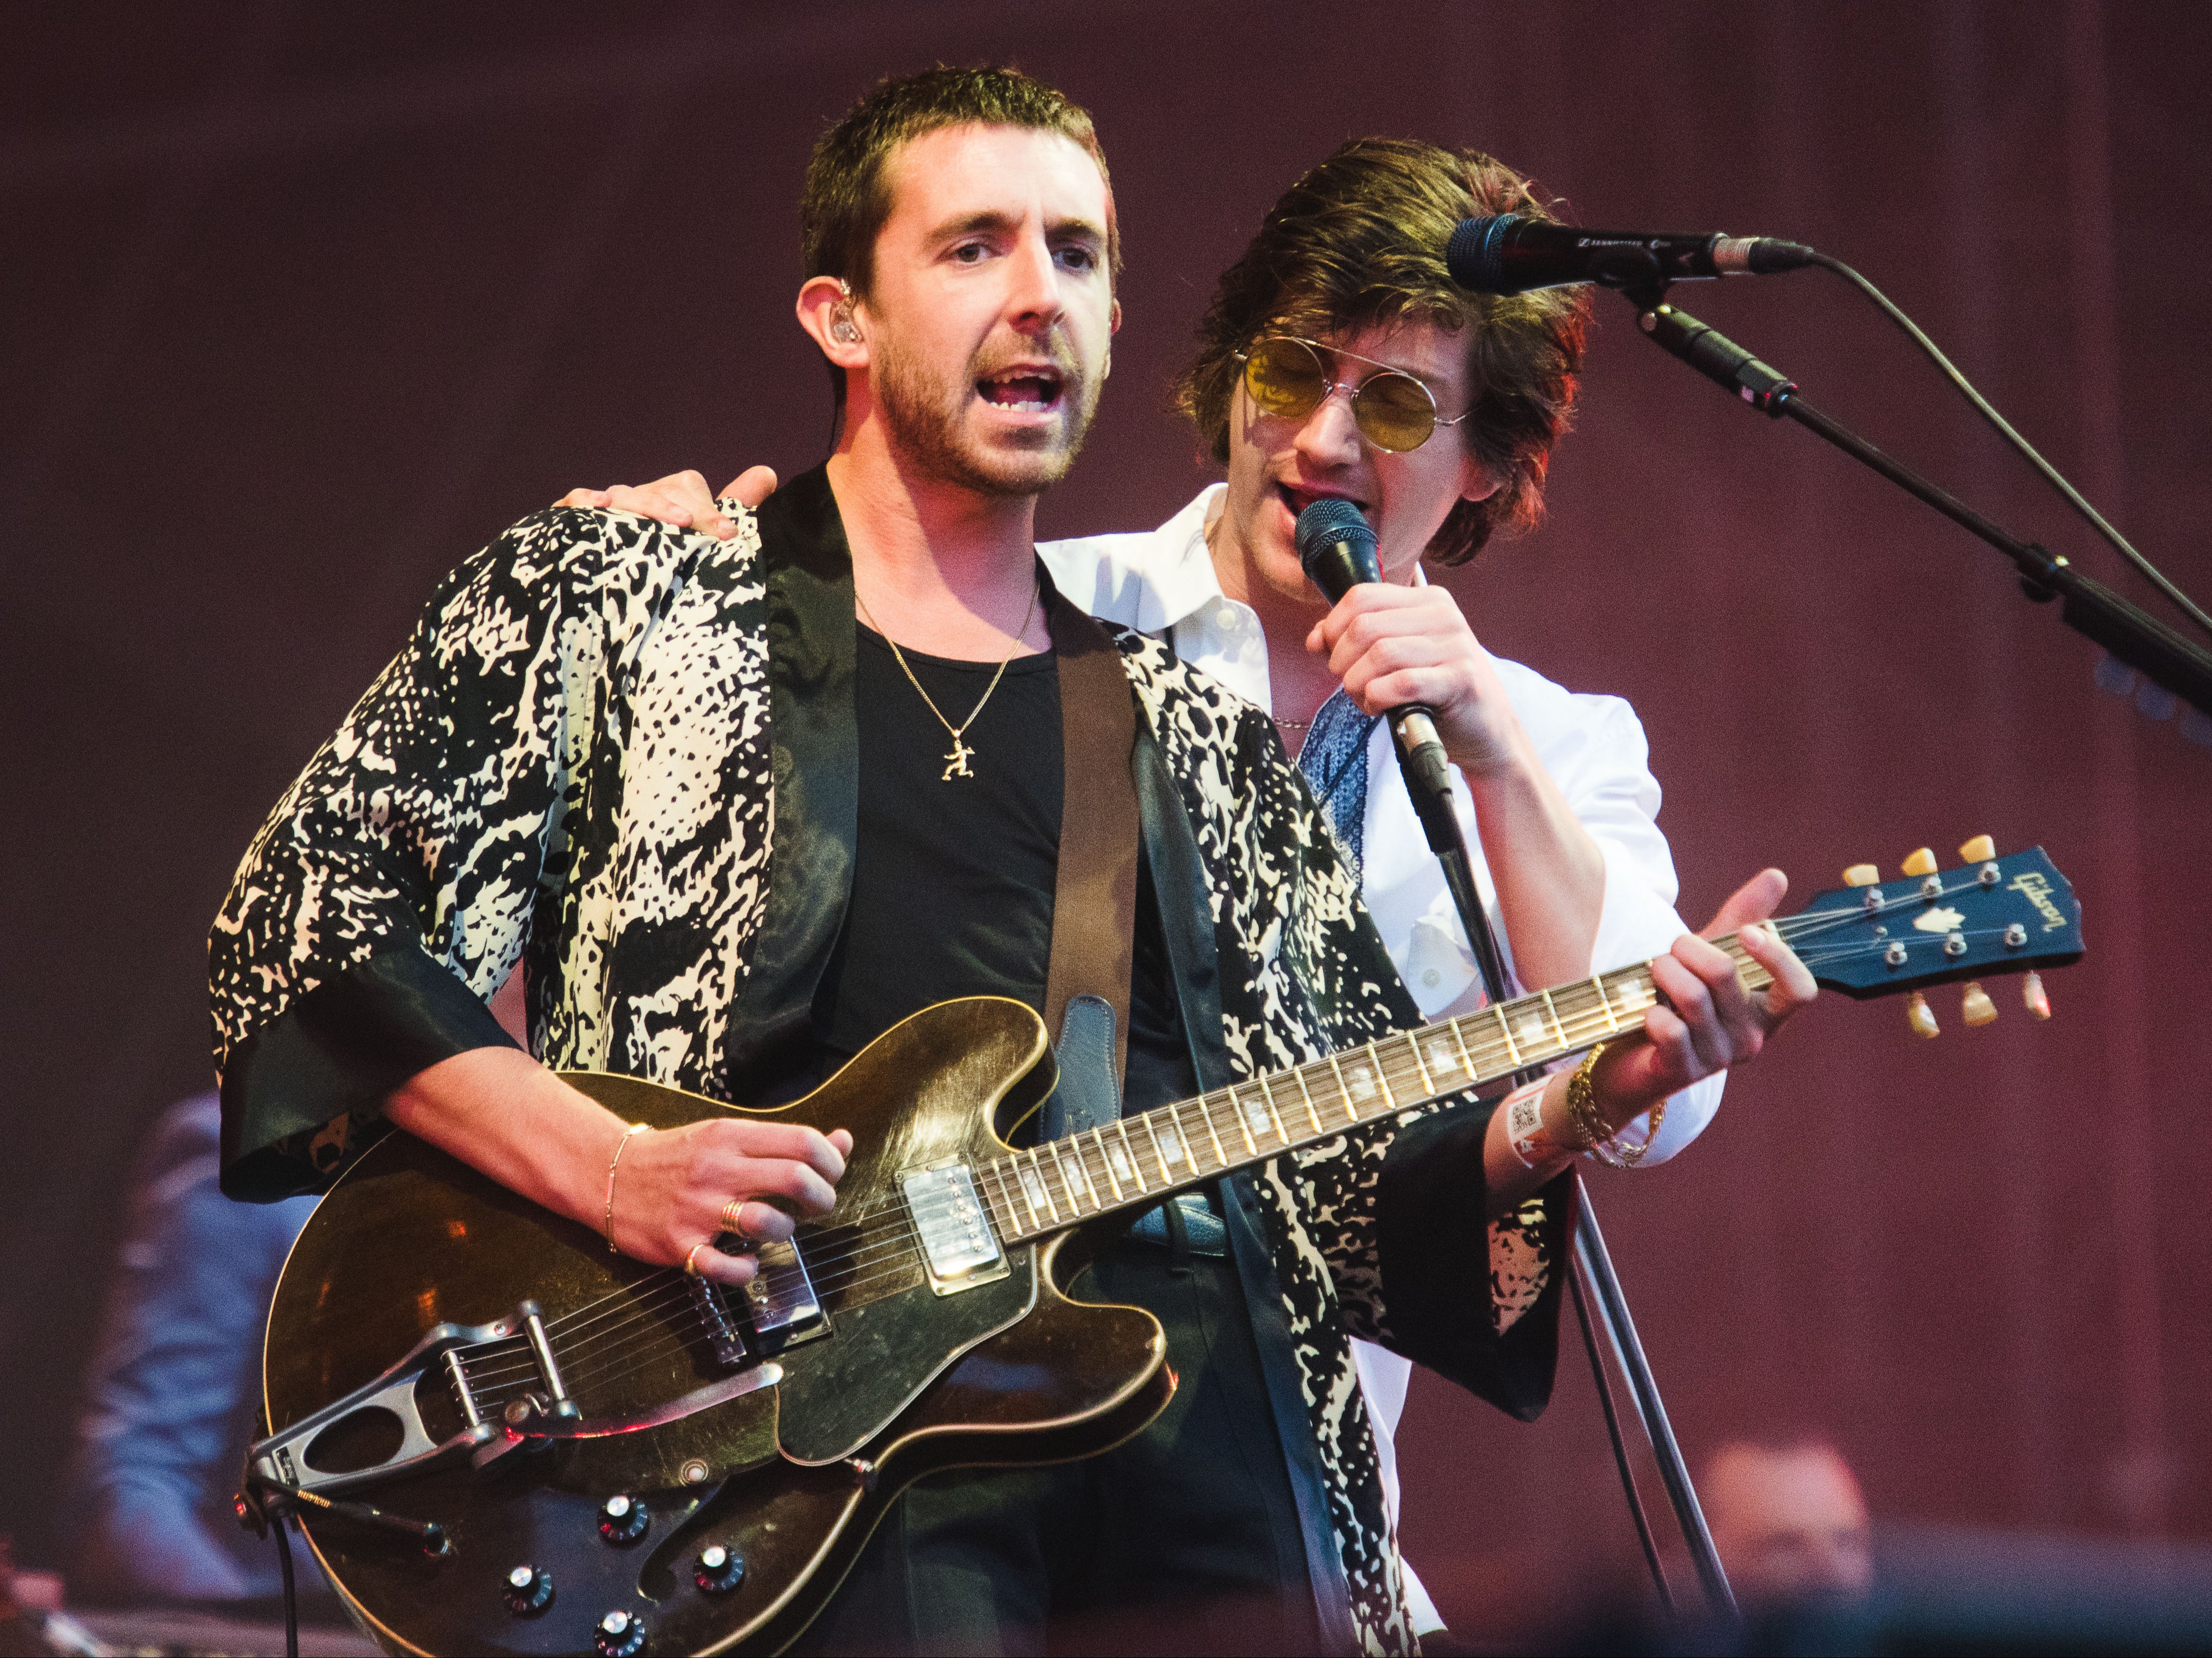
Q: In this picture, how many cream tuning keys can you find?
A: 6